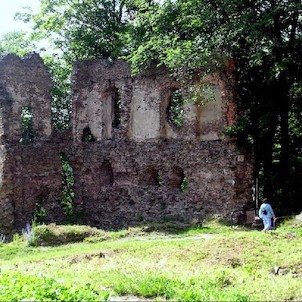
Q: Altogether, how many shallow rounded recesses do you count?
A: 3